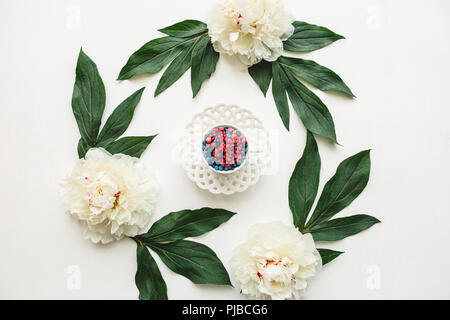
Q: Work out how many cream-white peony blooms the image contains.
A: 3